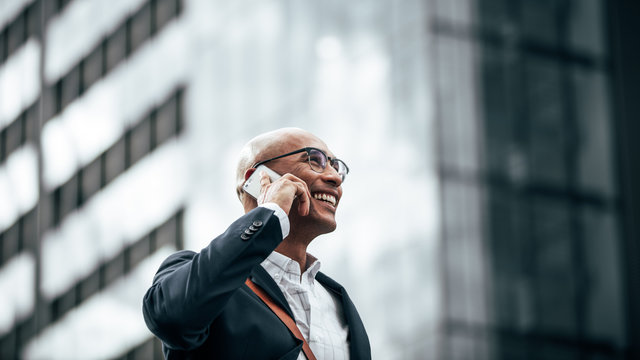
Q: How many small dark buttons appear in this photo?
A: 4